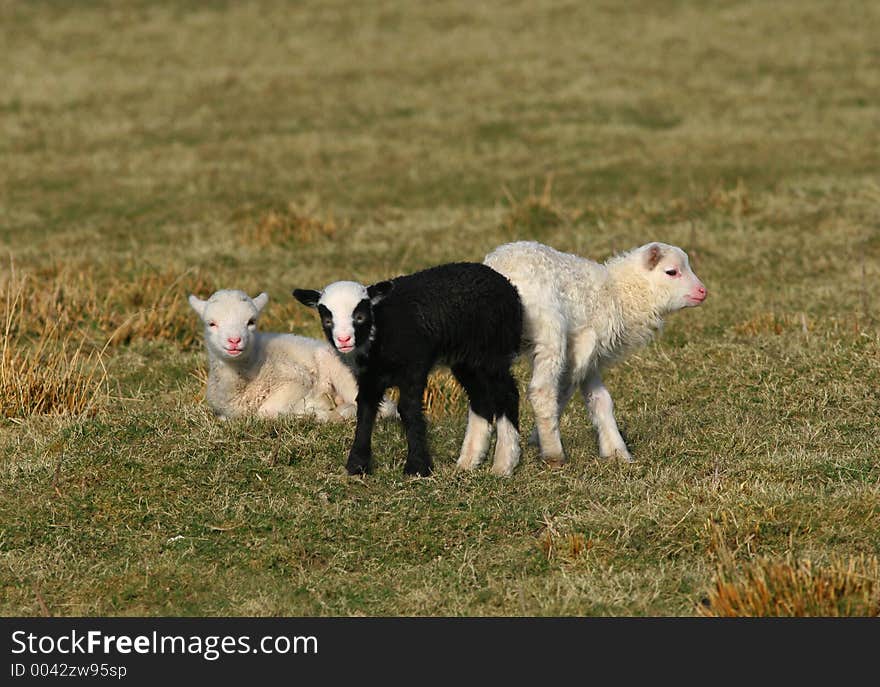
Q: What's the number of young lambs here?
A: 3